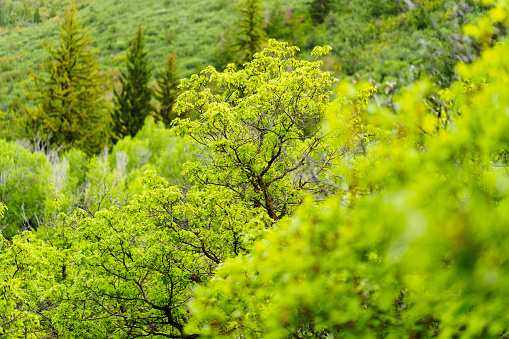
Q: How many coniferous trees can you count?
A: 4